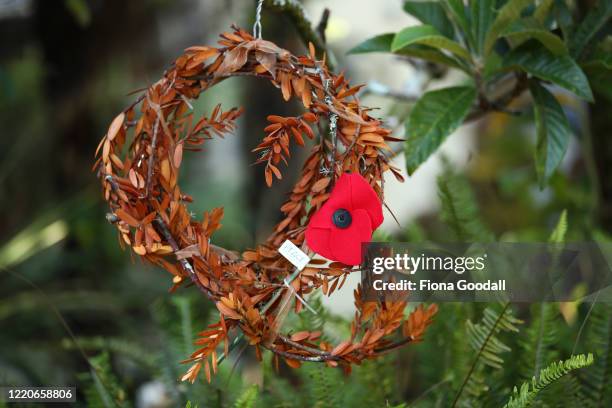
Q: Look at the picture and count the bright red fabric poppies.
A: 1